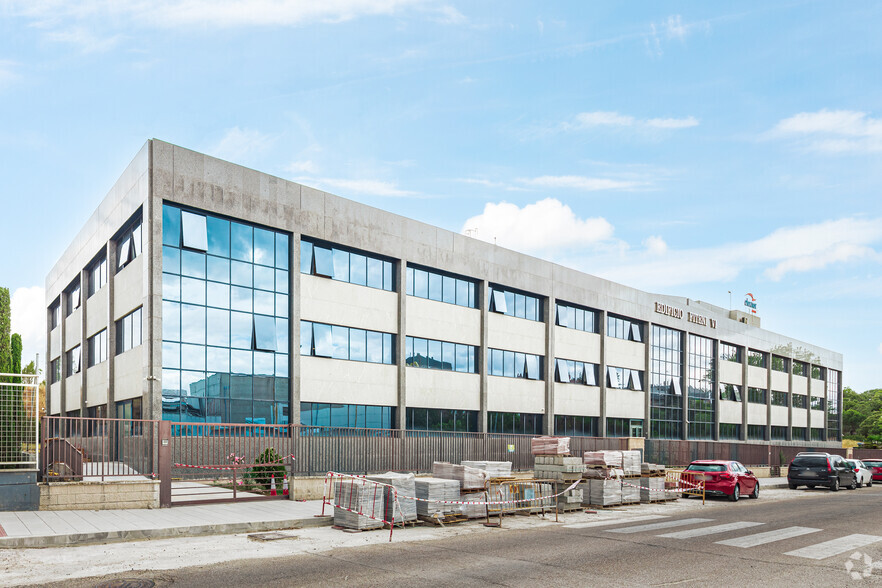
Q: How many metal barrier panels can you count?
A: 4